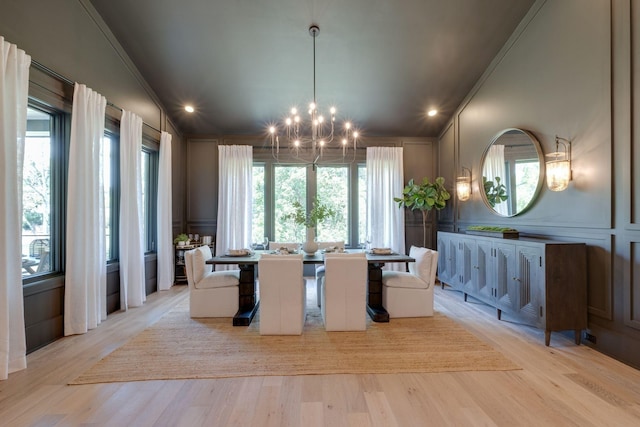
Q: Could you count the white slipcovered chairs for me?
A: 6